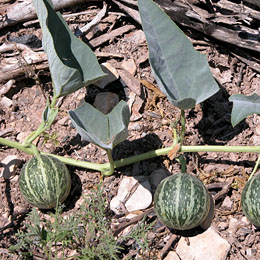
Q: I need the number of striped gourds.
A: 3